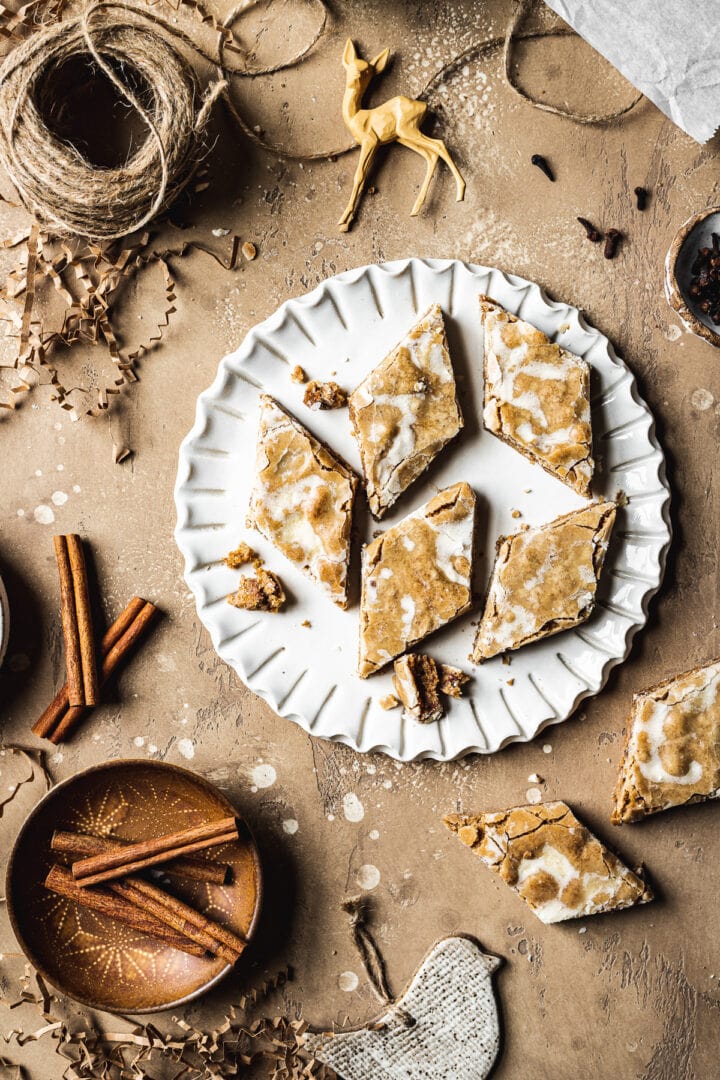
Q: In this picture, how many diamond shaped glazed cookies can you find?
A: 7